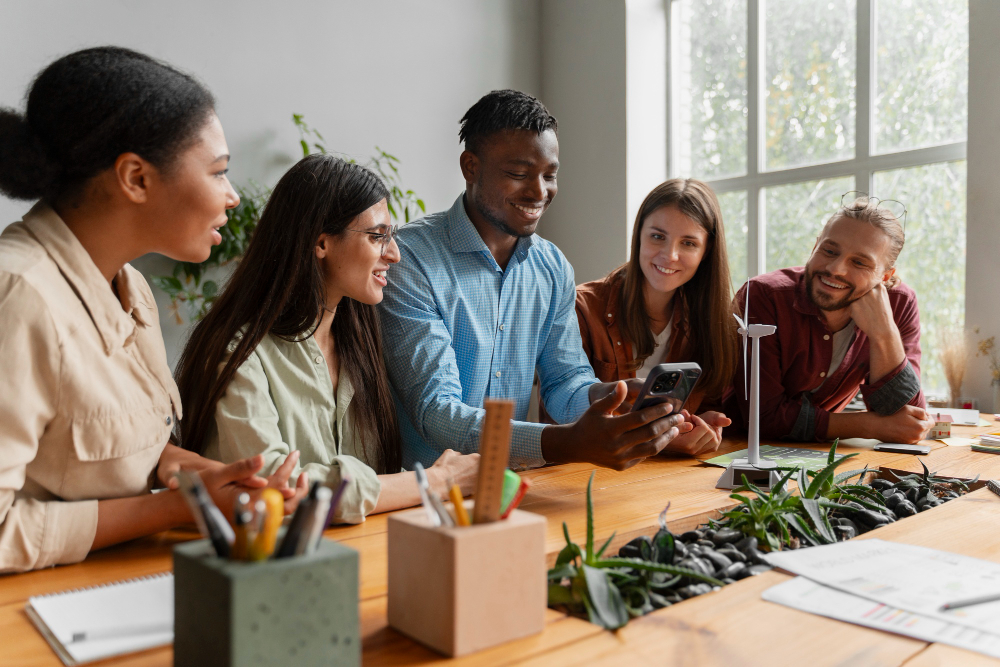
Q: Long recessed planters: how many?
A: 1